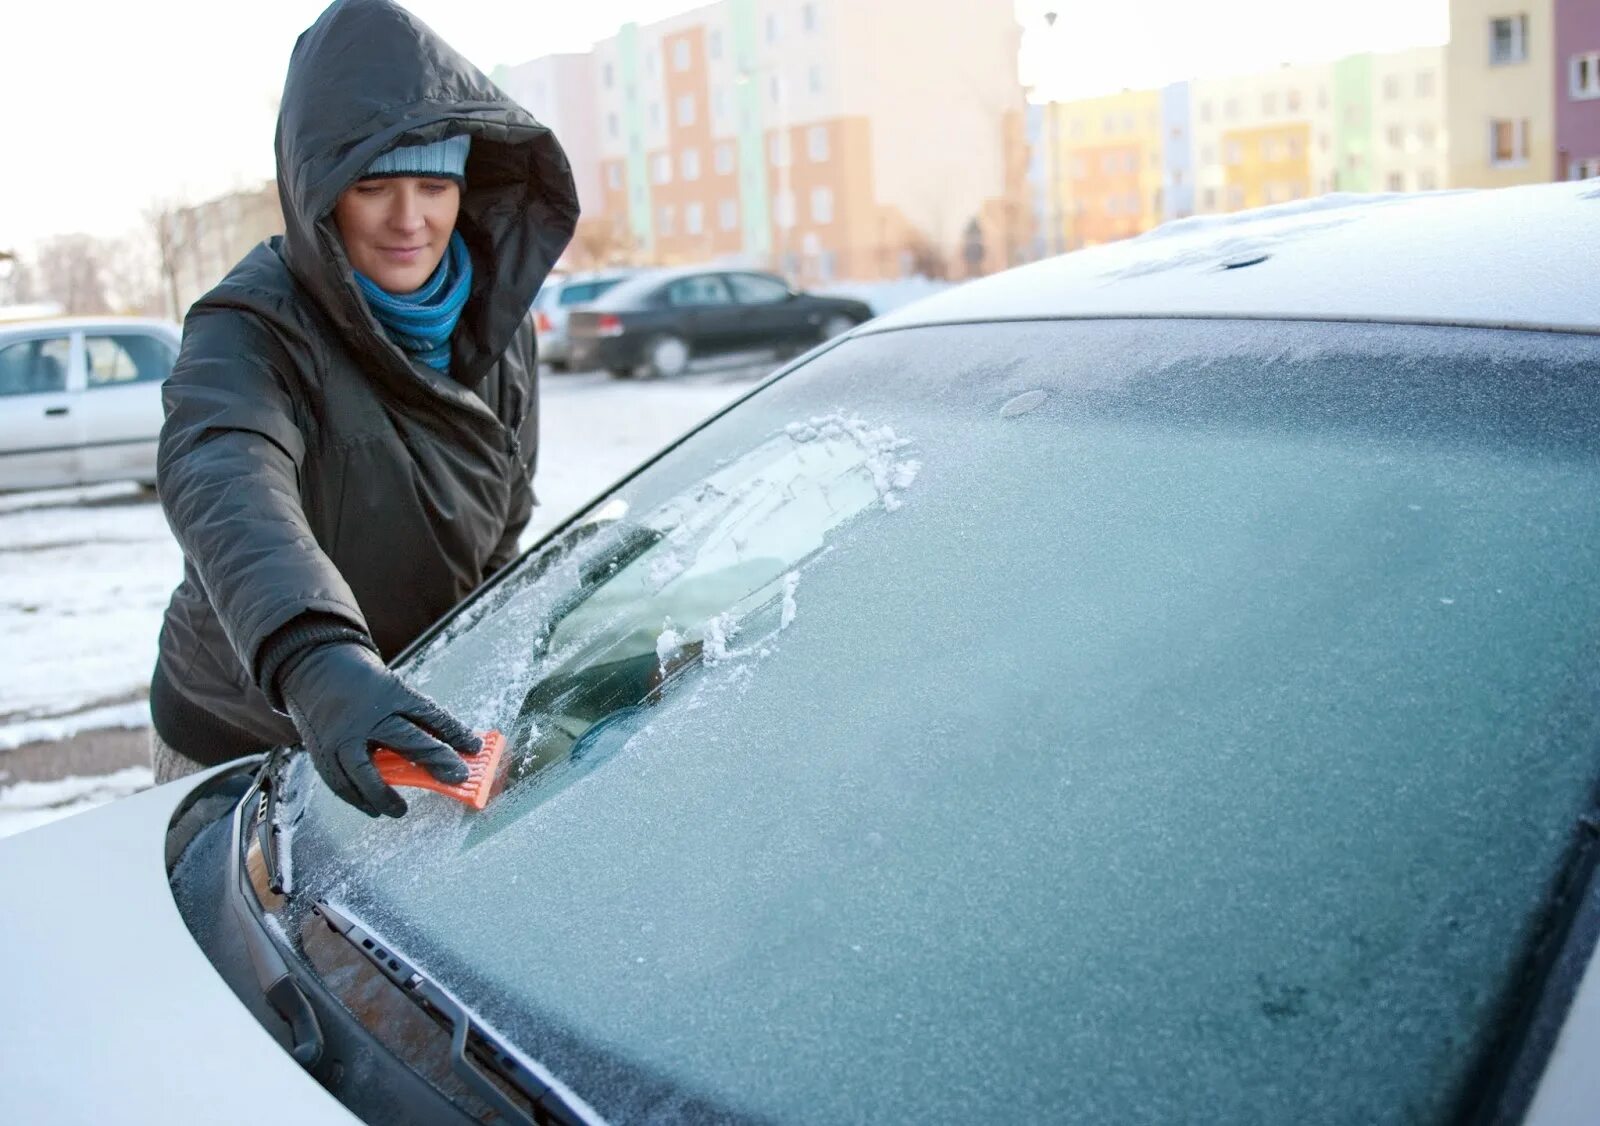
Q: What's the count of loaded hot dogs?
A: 0